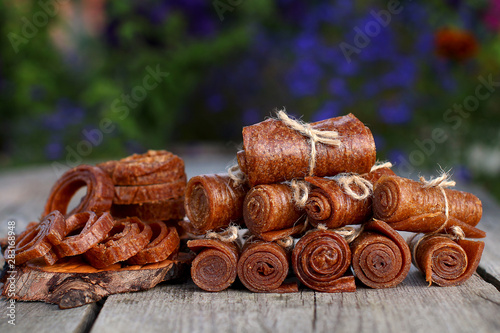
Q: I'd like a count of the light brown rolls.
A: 10